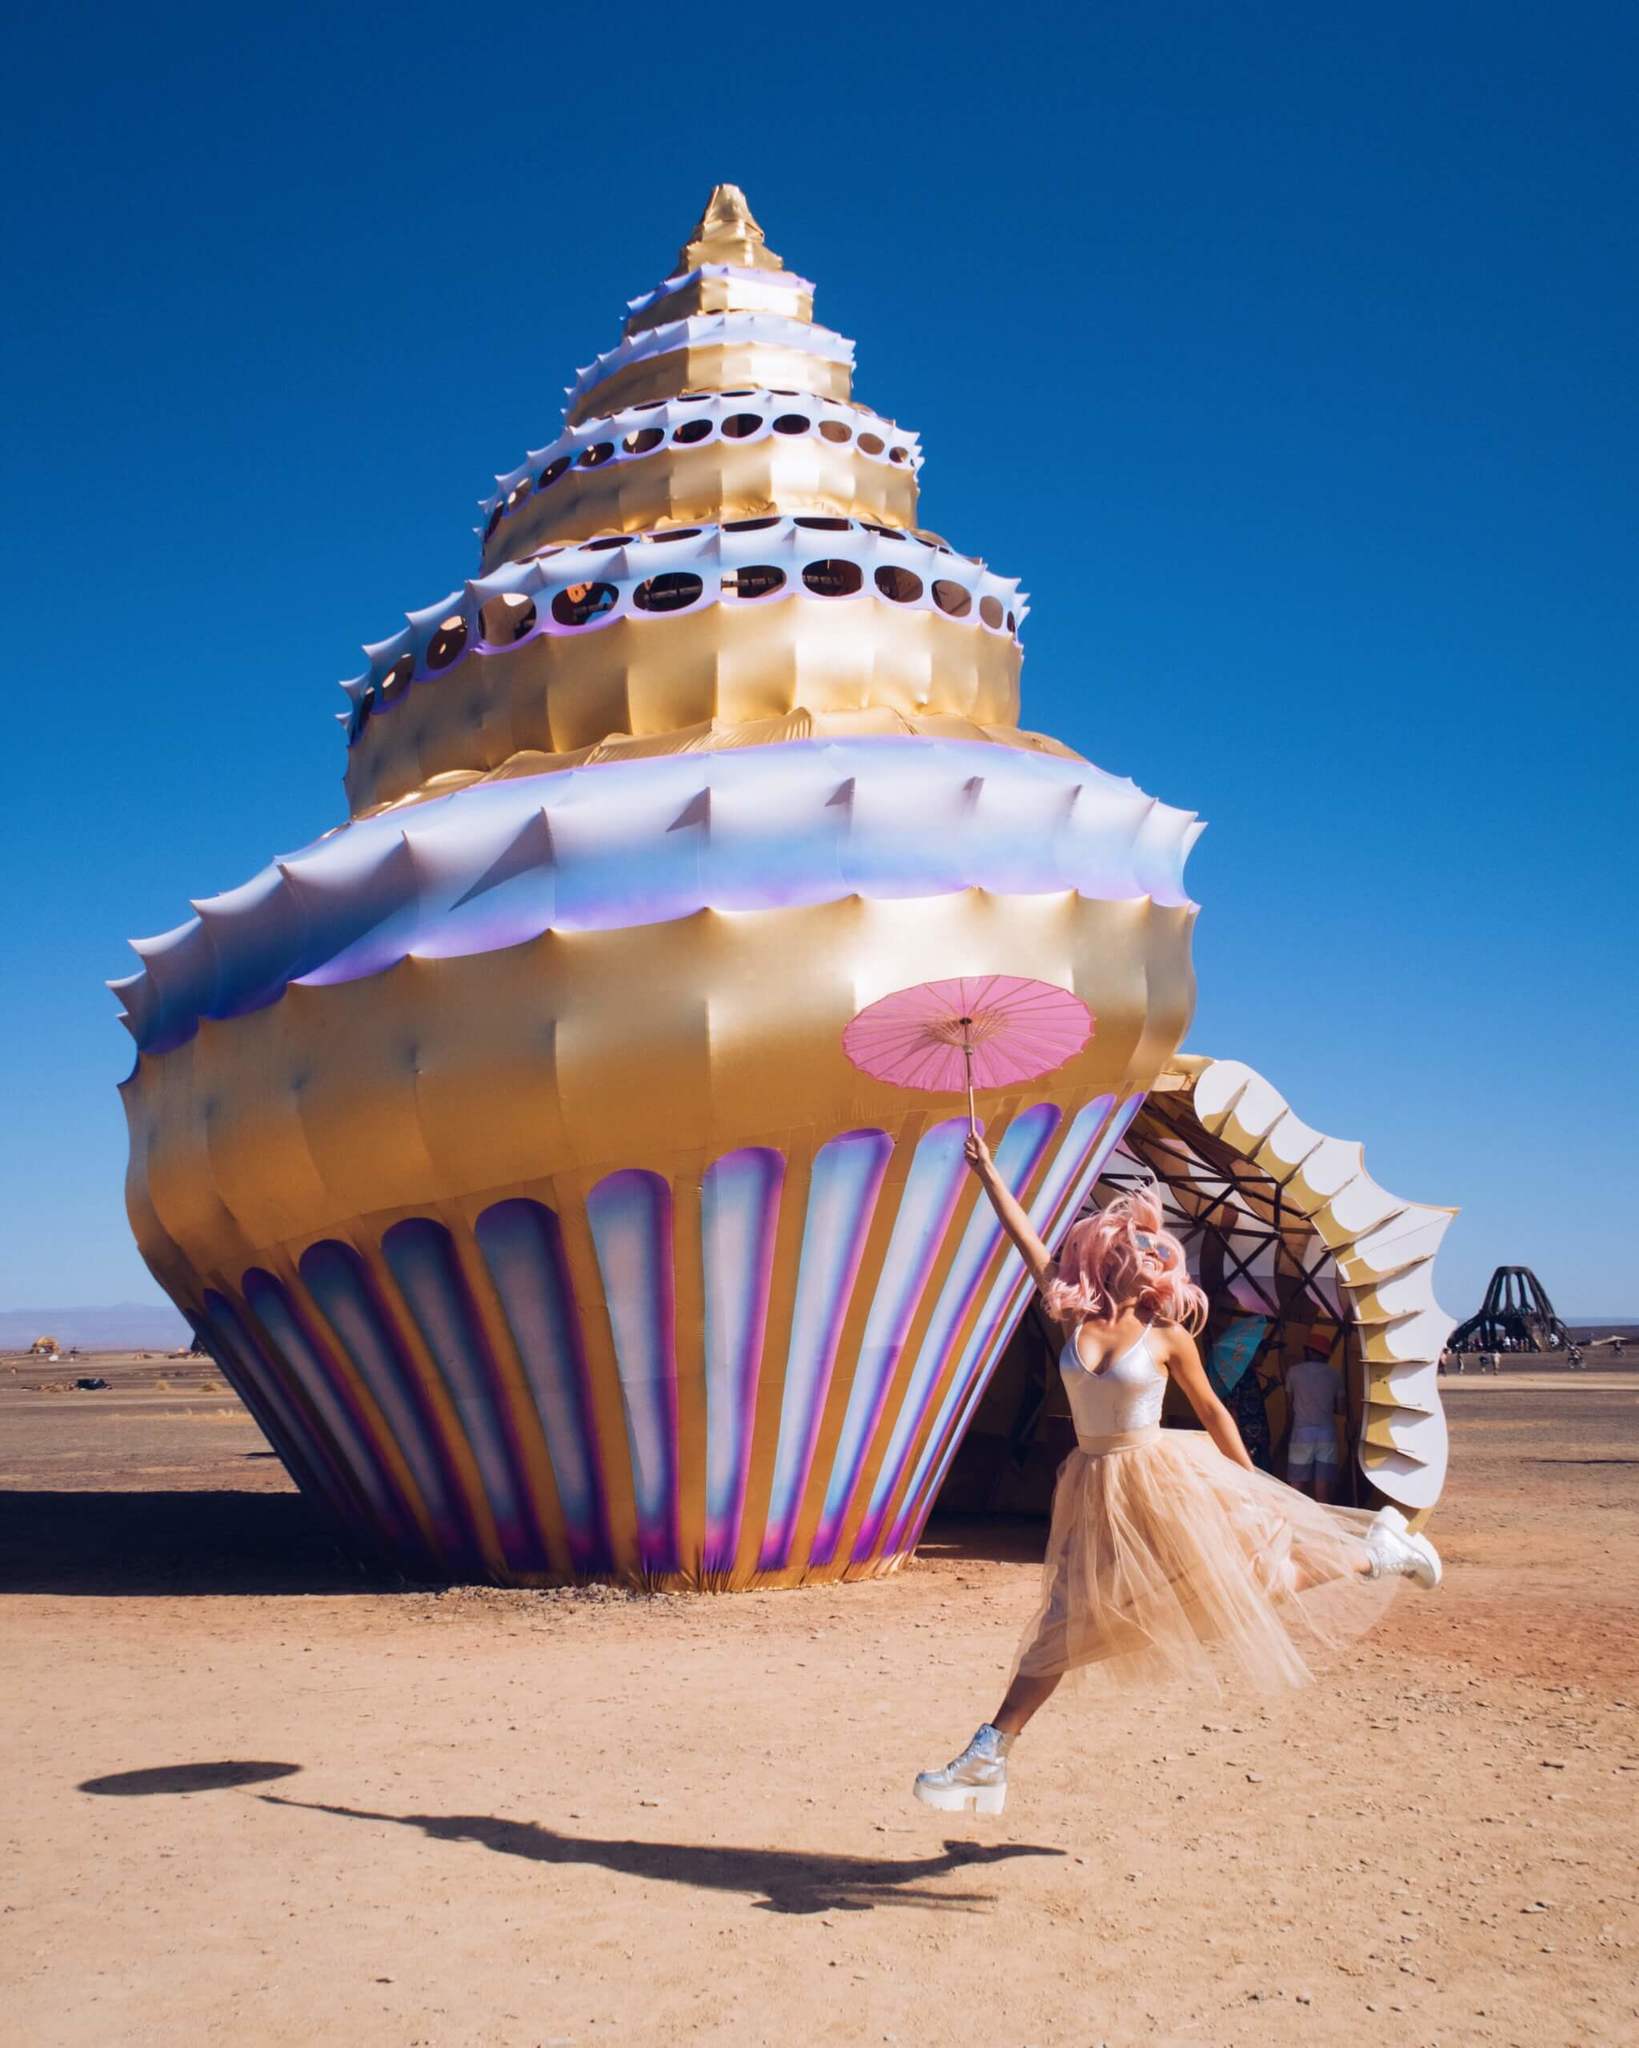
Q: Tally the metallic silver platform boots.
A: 2